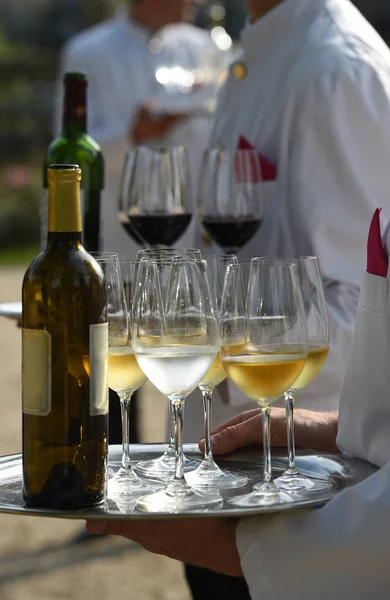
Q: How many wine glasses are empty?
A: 0